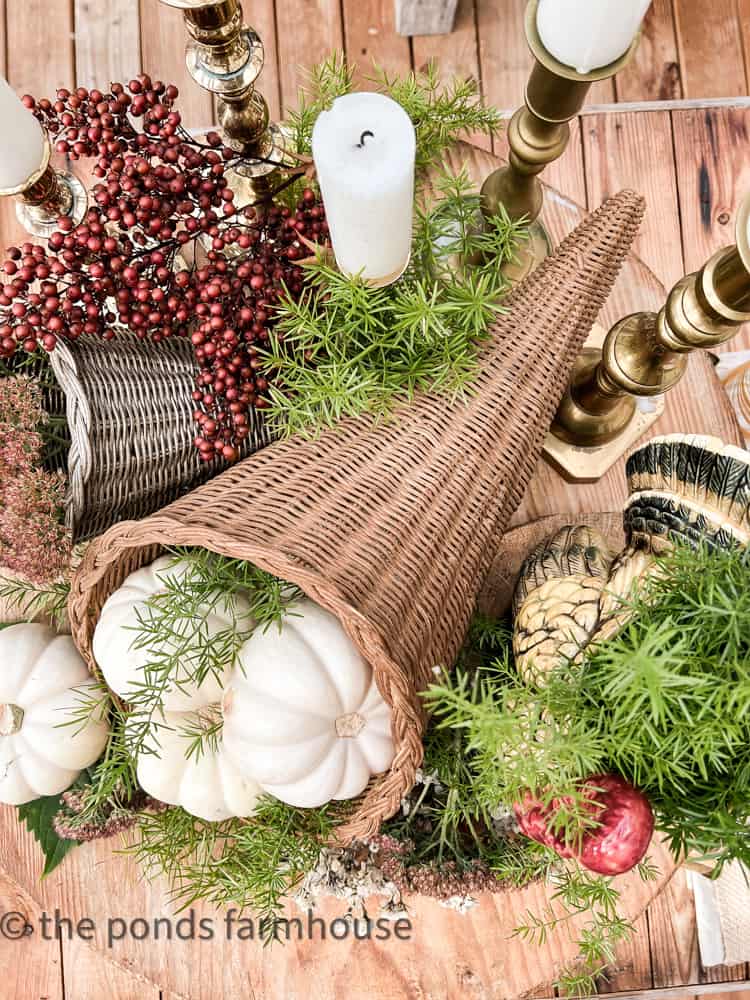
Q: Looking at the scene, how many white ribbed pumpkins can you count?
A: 4